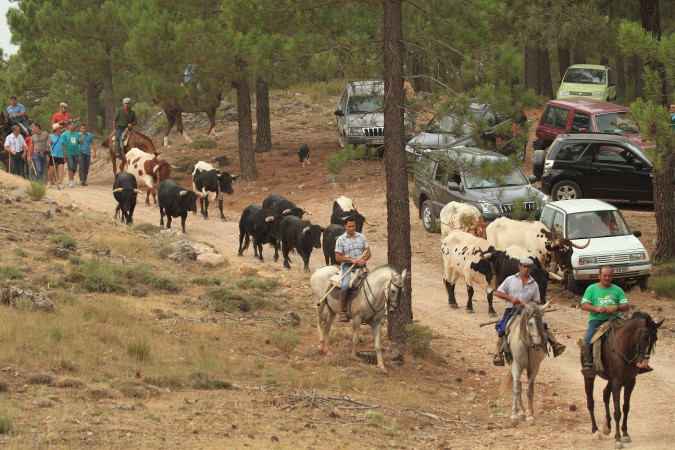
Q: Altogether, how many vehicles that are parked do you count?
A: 7